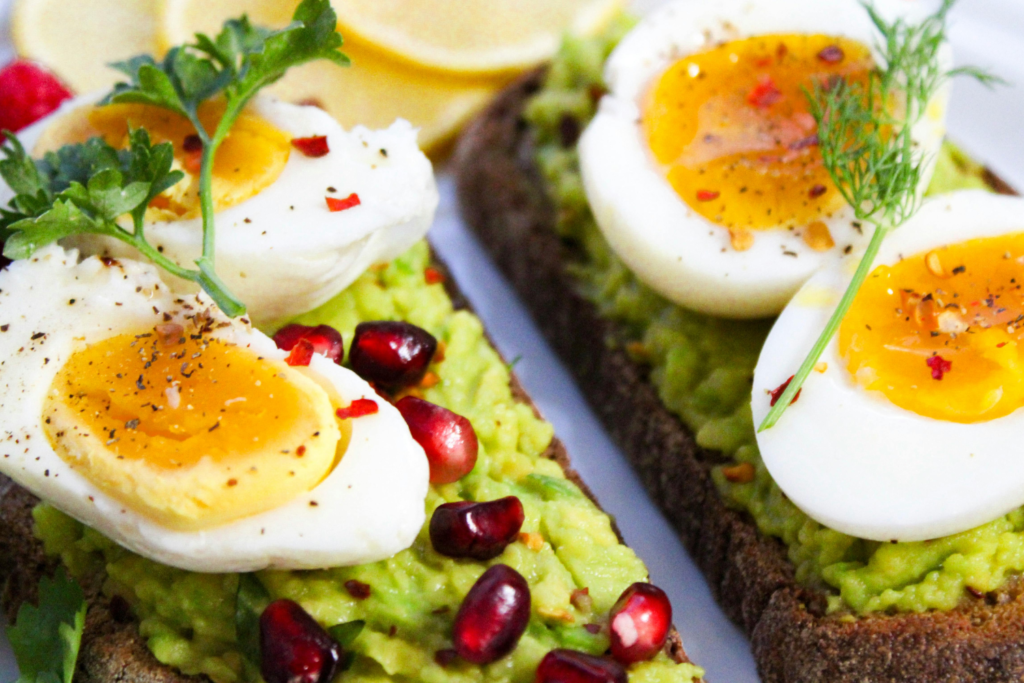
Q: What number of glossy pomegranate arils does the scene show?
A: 8